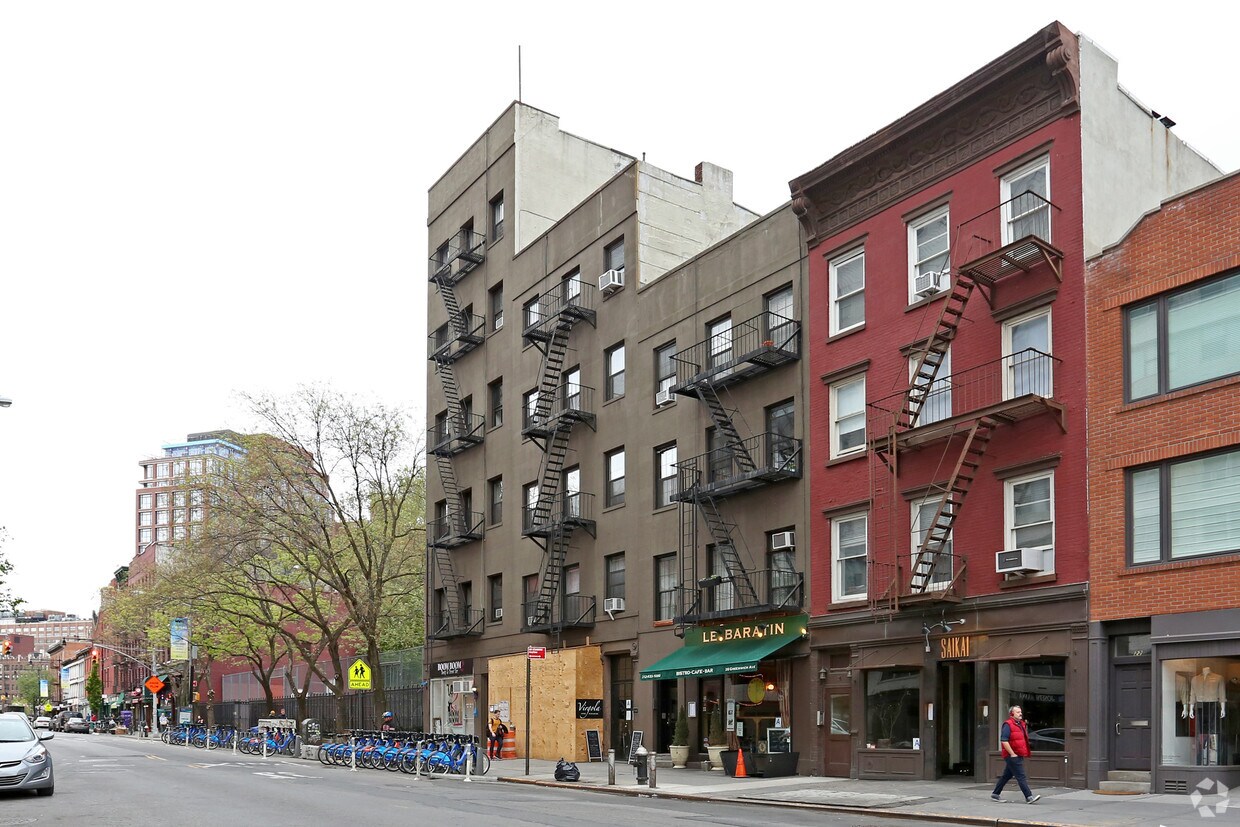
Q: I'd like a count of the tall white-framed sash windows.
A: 9